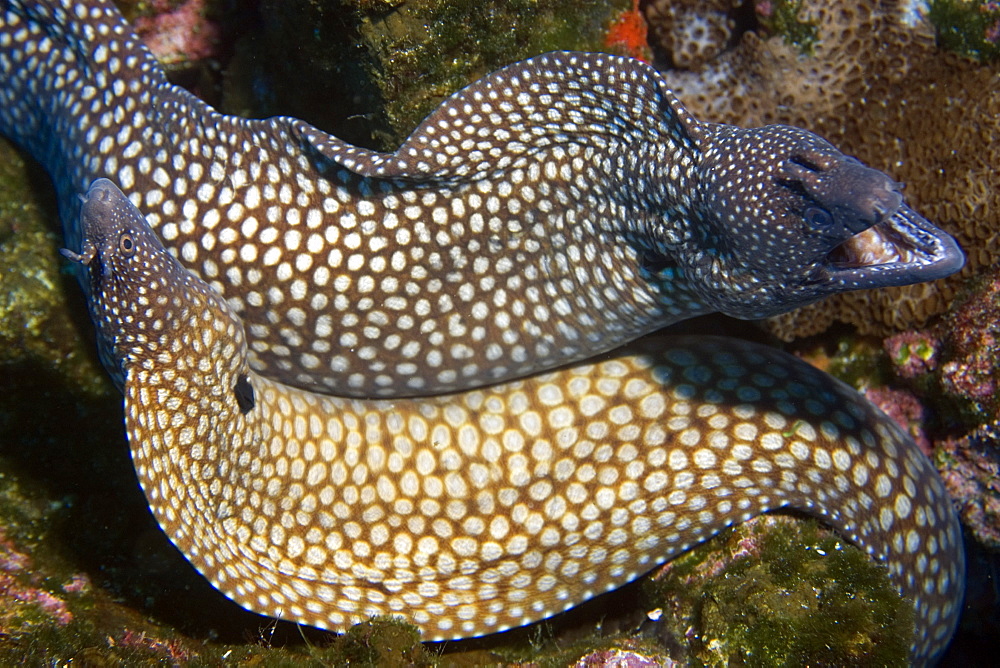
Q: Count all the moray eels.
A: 2